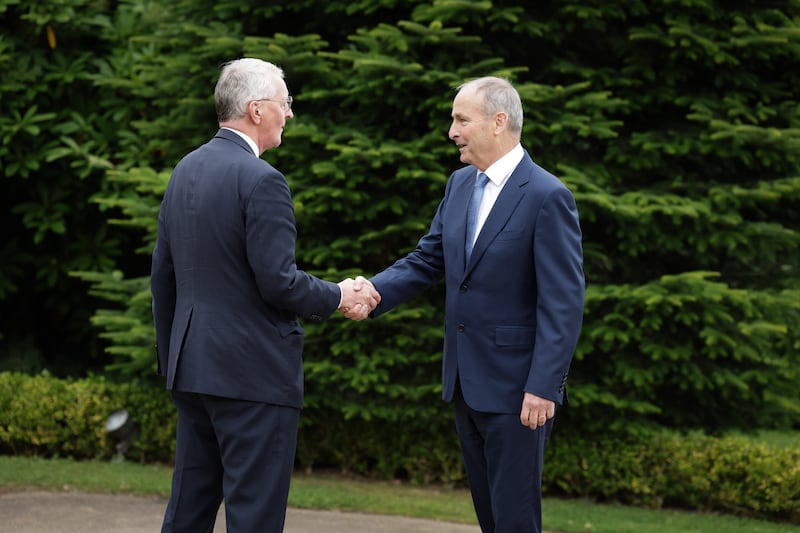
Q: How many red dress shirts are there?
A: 0